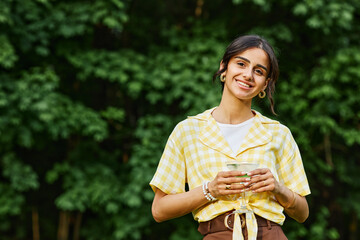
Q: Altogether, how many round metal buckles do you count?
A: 1